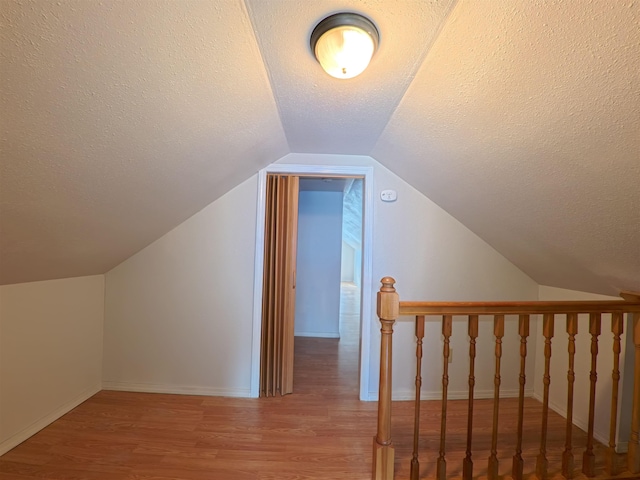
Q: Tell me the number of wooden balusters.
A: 9